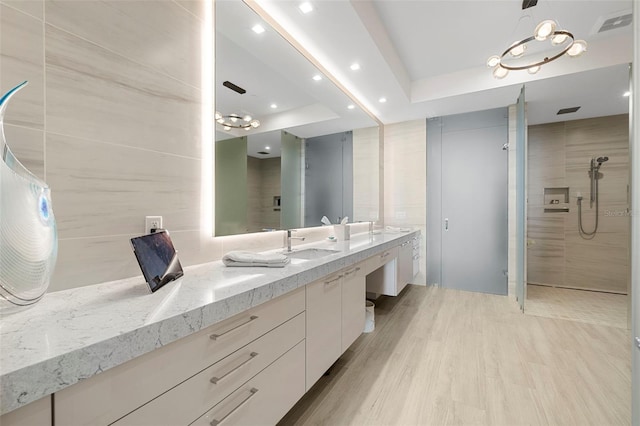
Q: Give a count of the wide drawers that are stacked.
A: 3